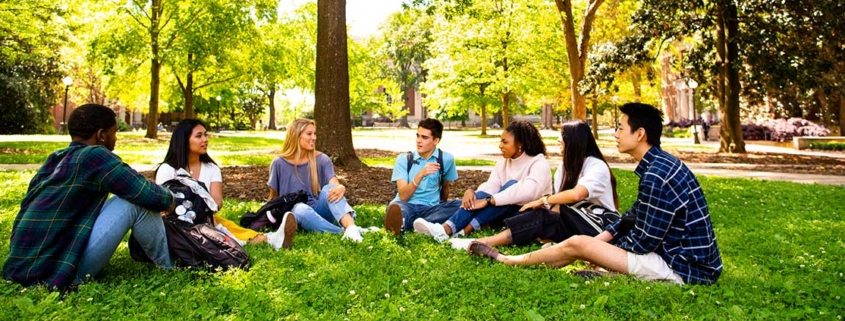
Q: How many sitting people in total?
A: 7